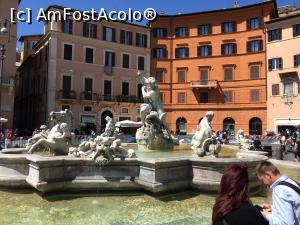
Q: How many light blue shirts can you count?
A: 1